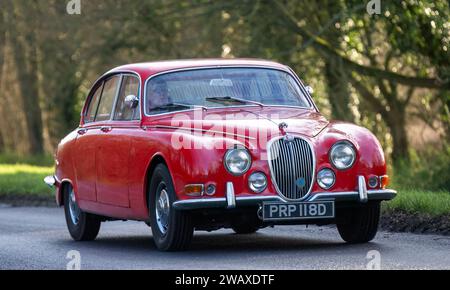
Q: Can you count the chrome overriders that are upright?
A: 2